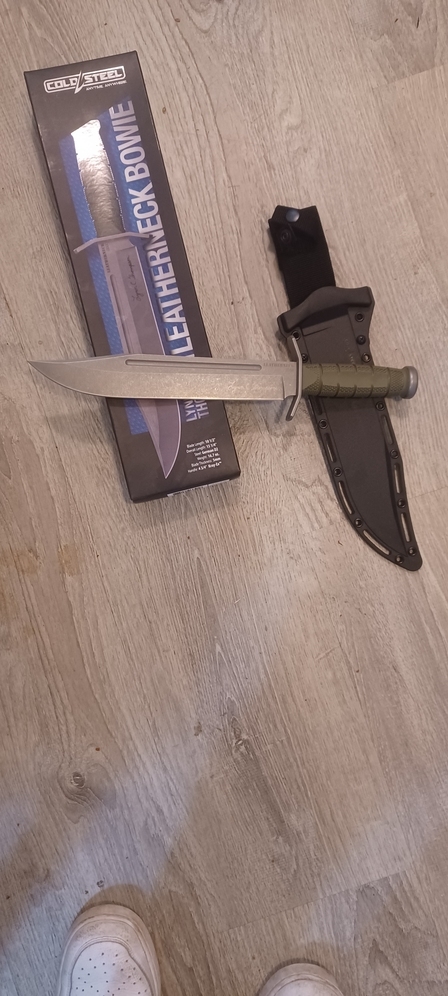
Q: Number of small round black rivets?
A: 13